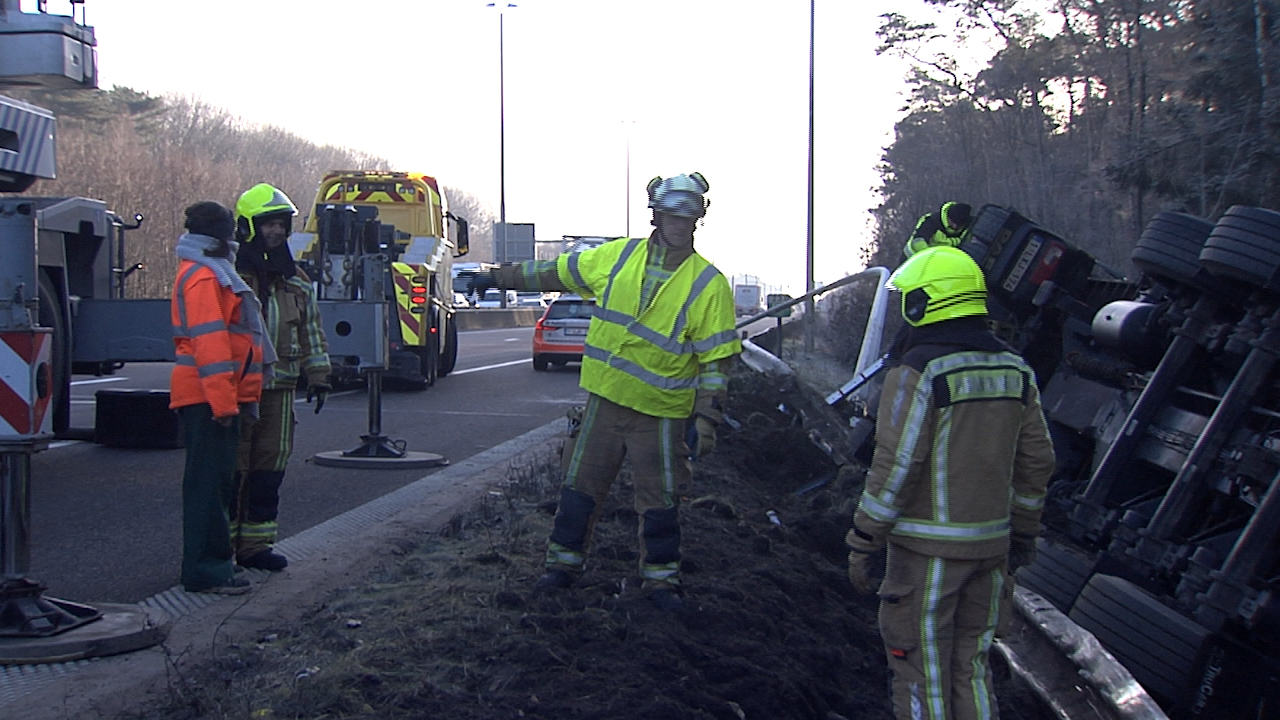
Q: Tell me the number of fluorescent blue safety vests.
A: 0